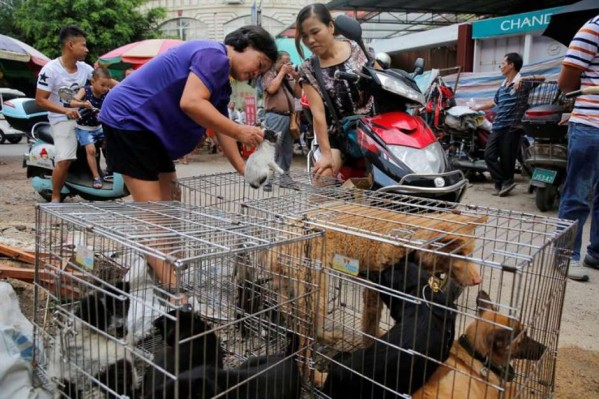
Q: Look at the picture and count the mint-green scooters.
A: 1